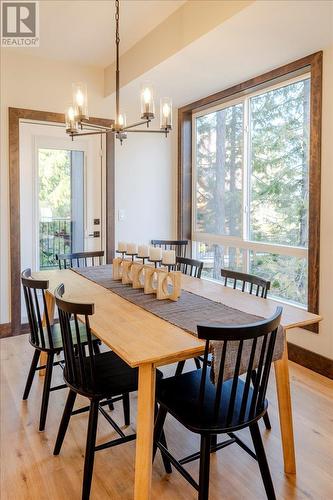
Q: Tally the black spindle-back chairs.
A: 7